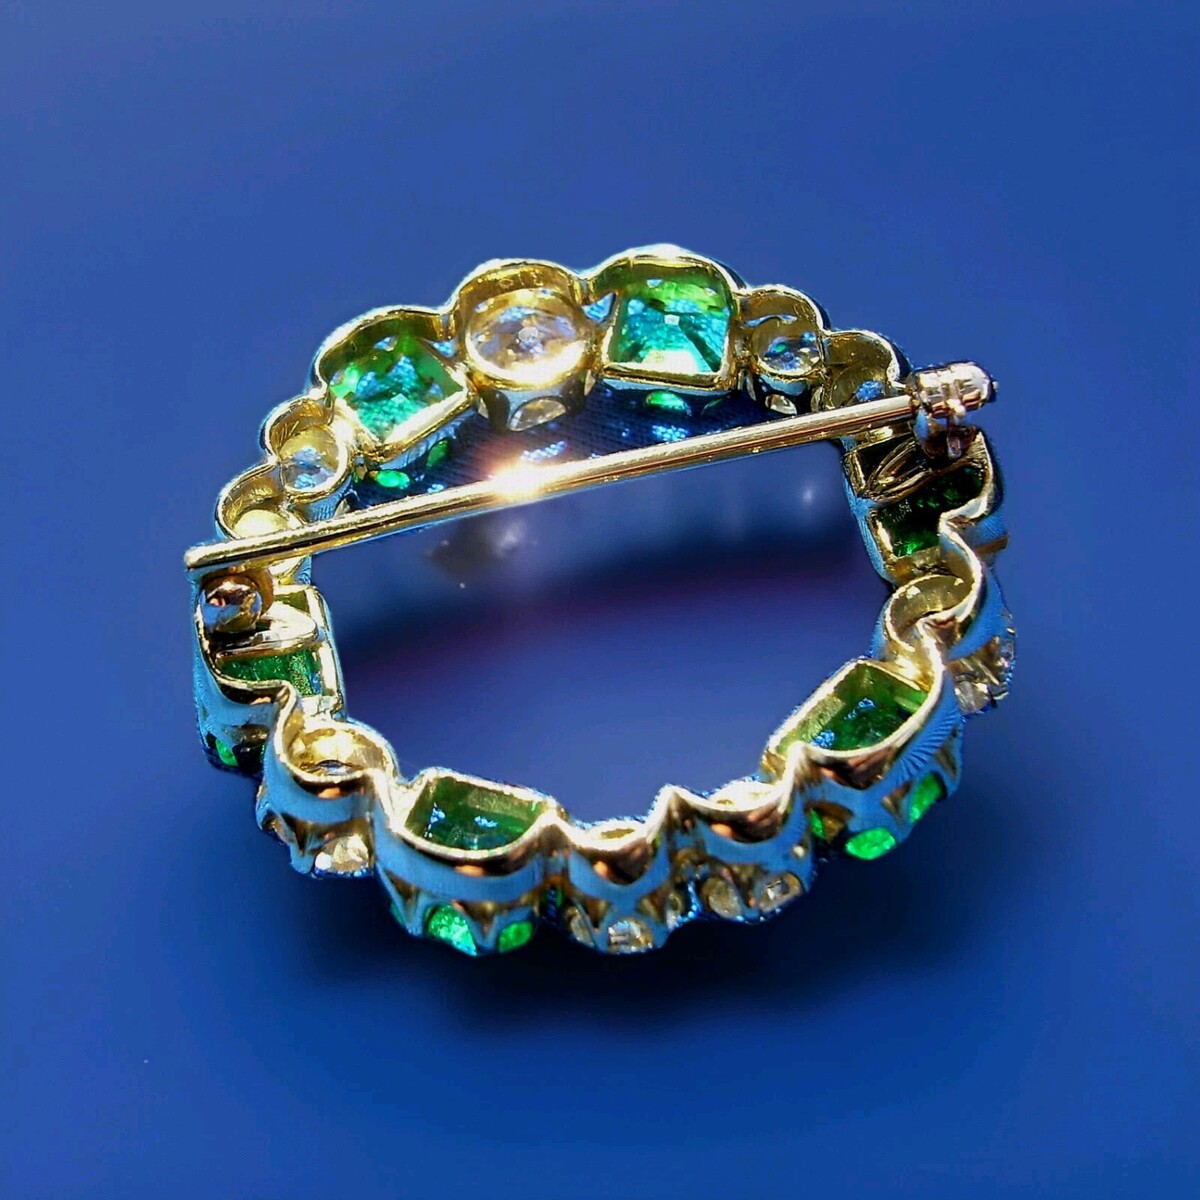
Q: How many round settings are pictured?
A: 9